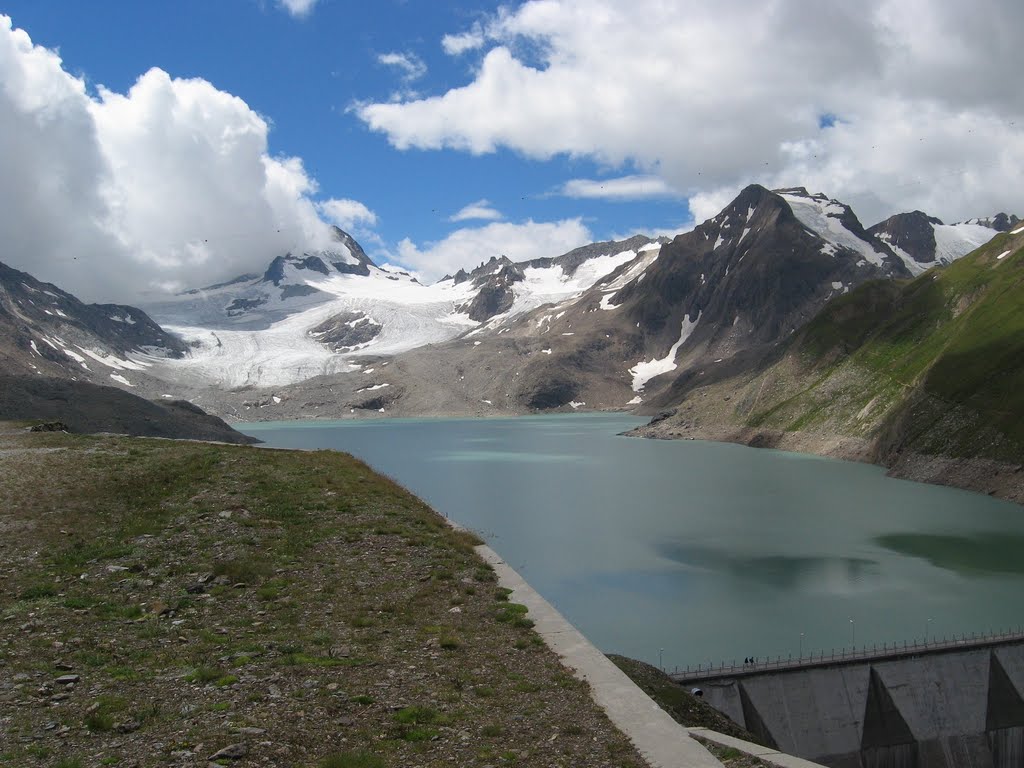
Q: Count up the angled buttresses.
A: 3